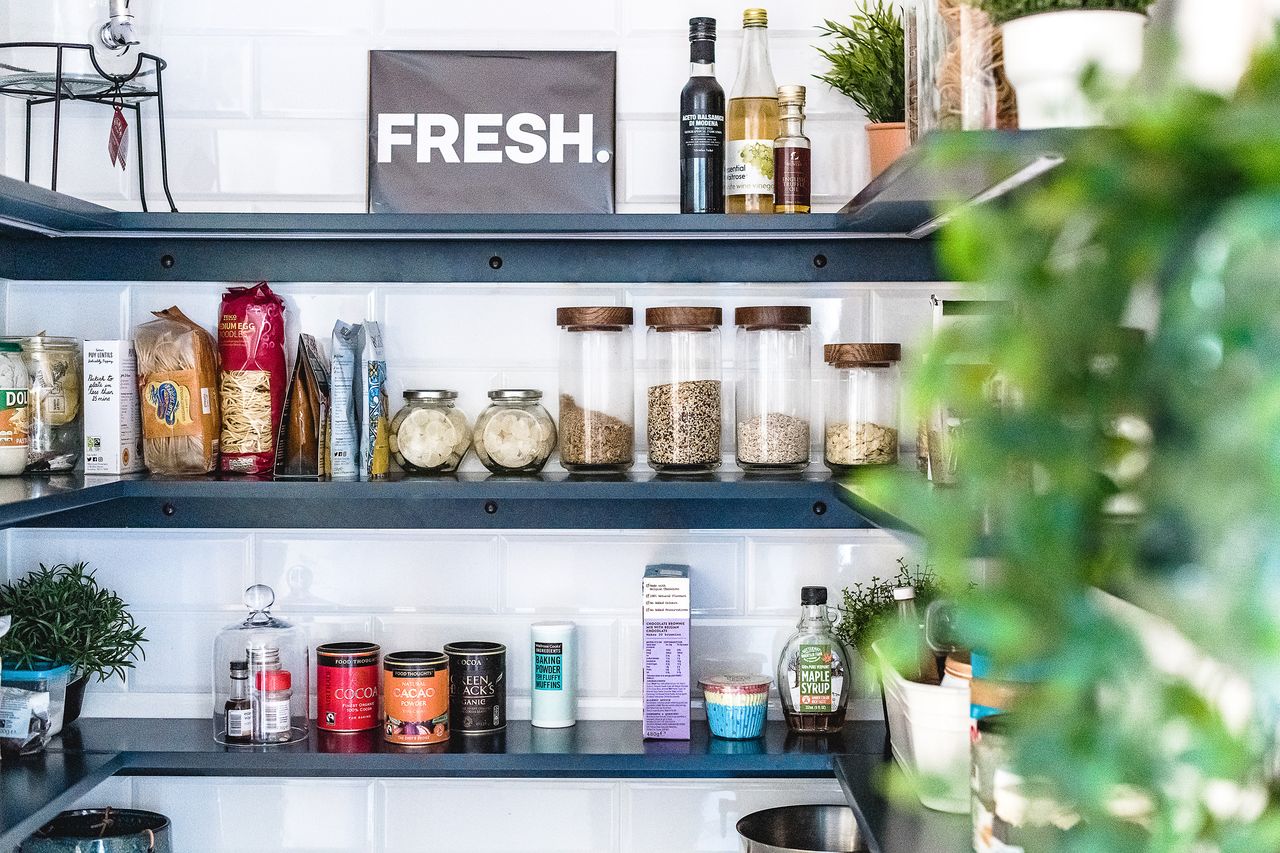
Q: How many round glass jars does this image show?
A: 2